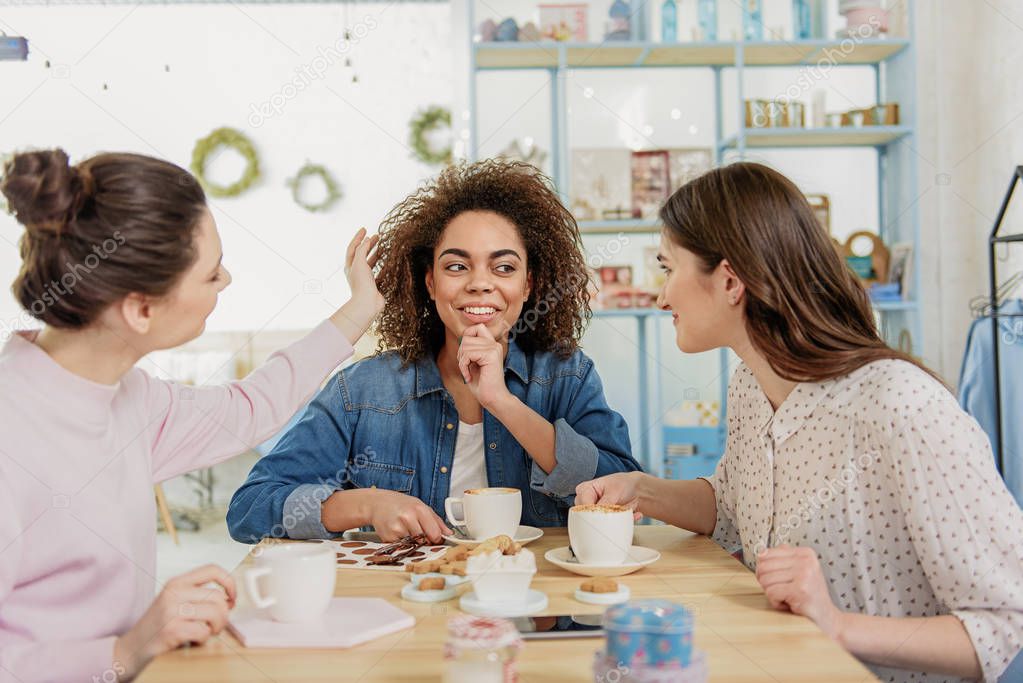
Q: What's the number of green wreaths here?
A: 3